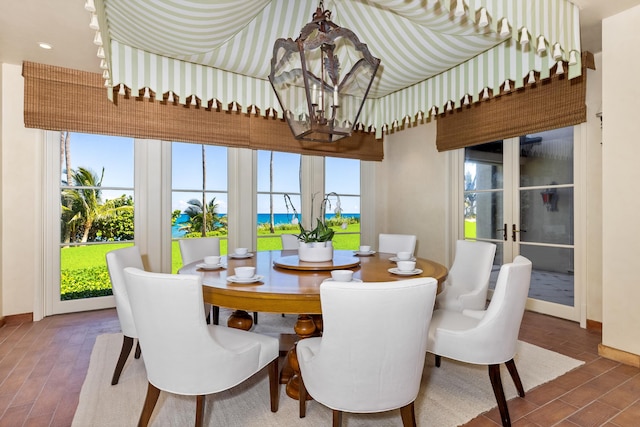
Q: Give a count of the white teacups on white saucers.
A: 7